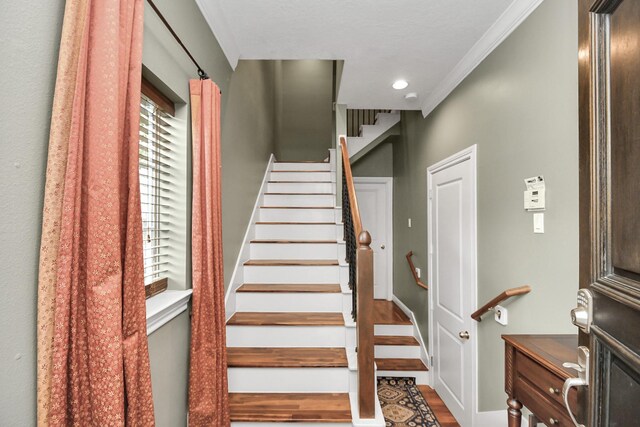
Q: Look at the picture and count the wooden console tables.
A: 1